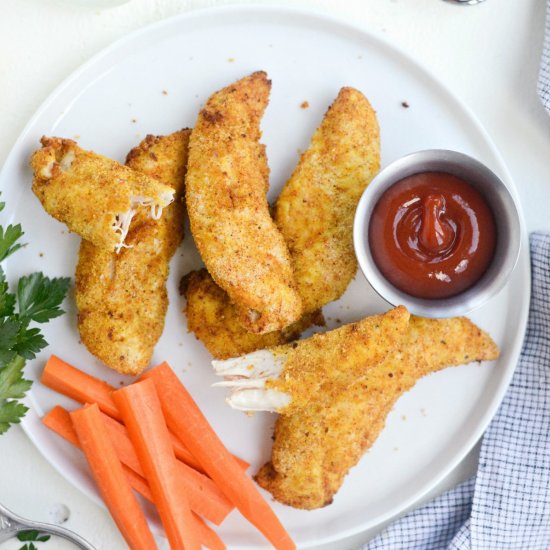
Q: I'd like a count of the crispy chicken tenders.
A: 7